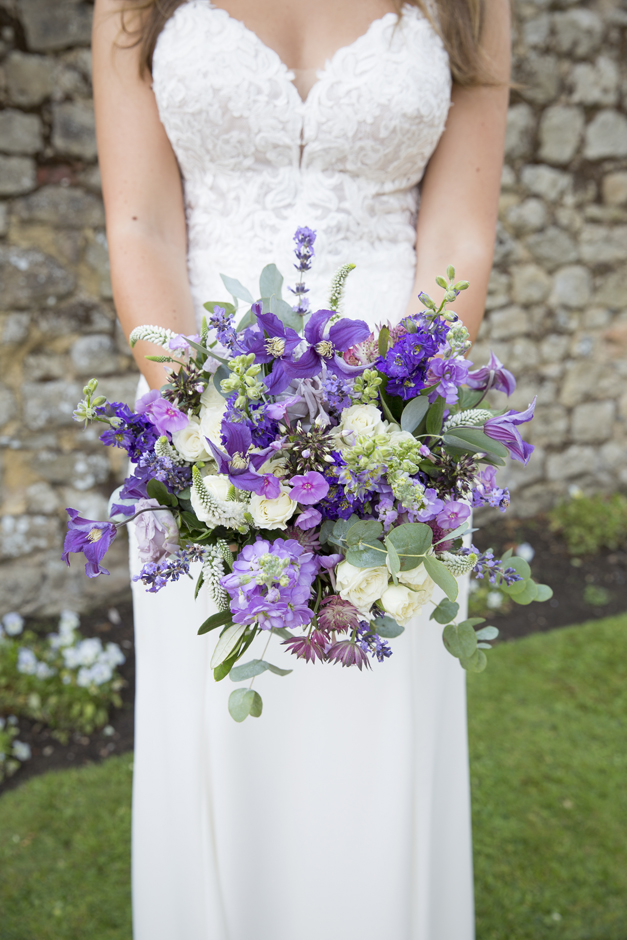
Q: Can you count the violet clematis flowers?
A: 6